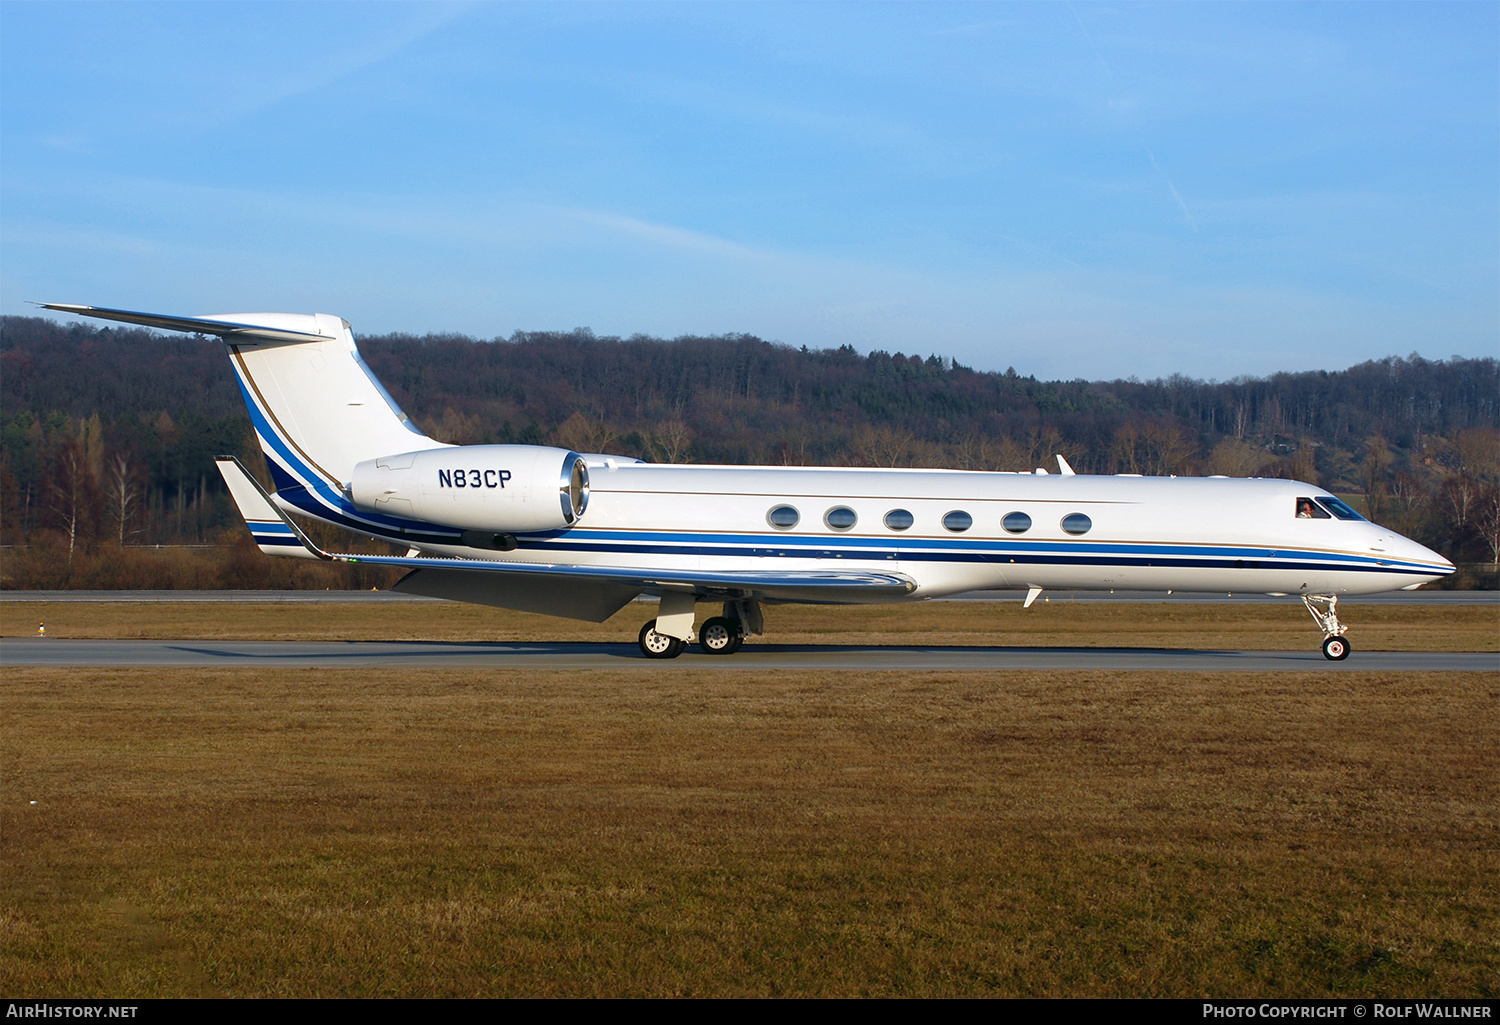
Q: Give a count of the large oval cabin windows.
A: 6